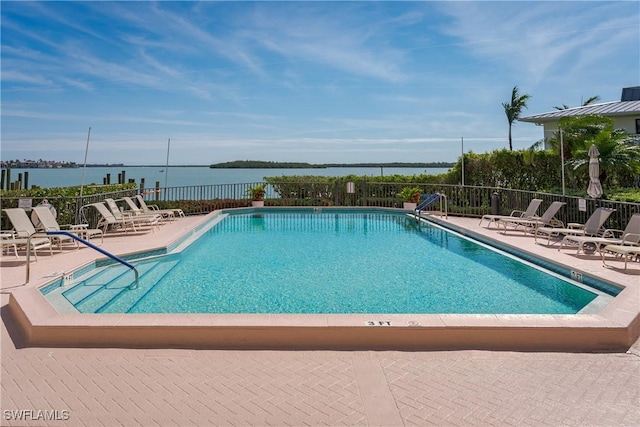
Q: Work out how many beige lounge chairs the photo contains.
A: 12